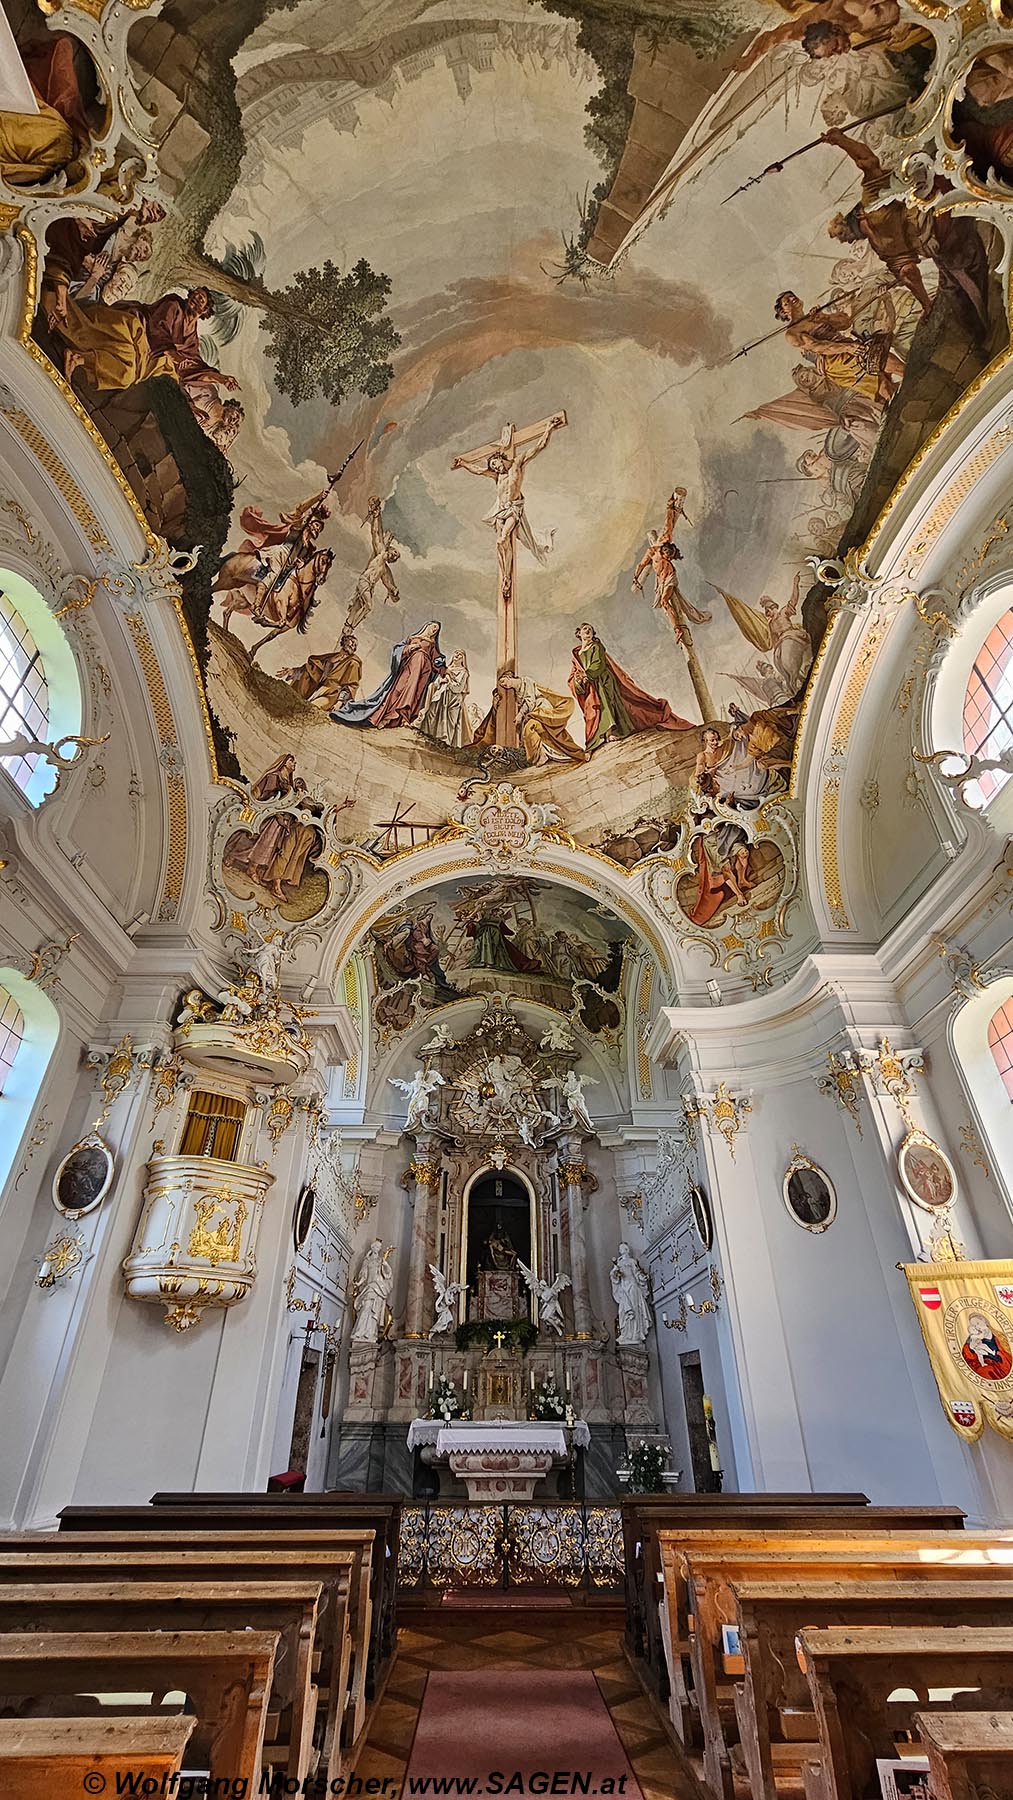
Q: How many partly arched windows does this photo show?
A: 4